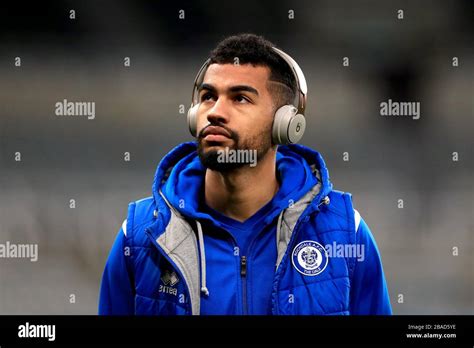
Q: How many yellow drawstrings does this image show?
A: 0